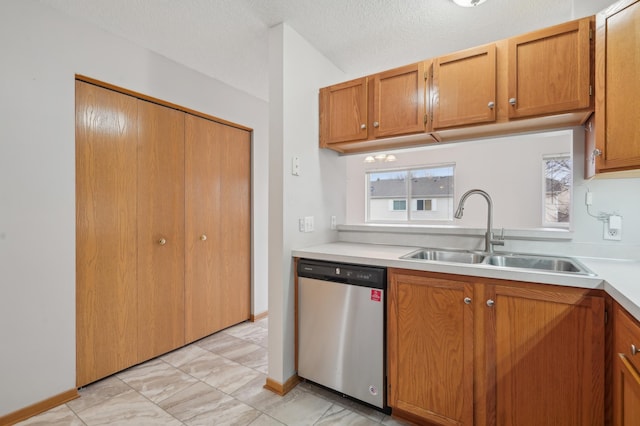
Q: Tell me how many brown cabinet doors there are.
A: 8